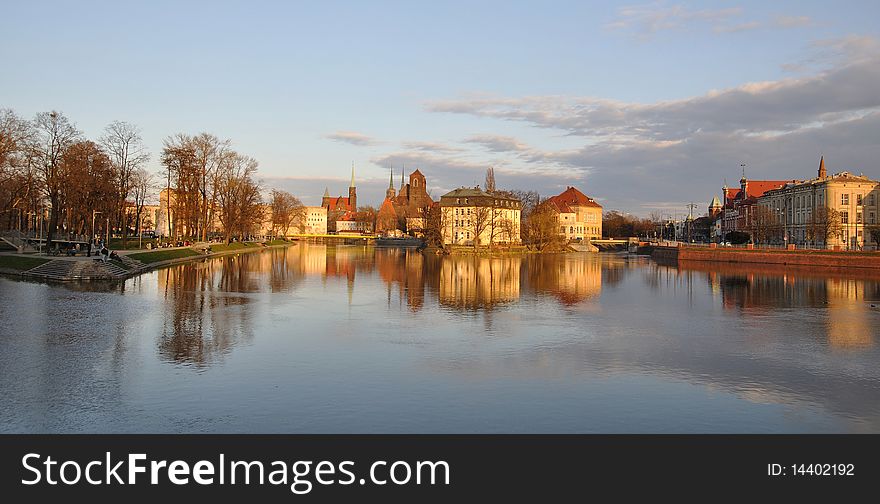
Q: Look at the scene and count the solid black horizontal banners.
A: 1